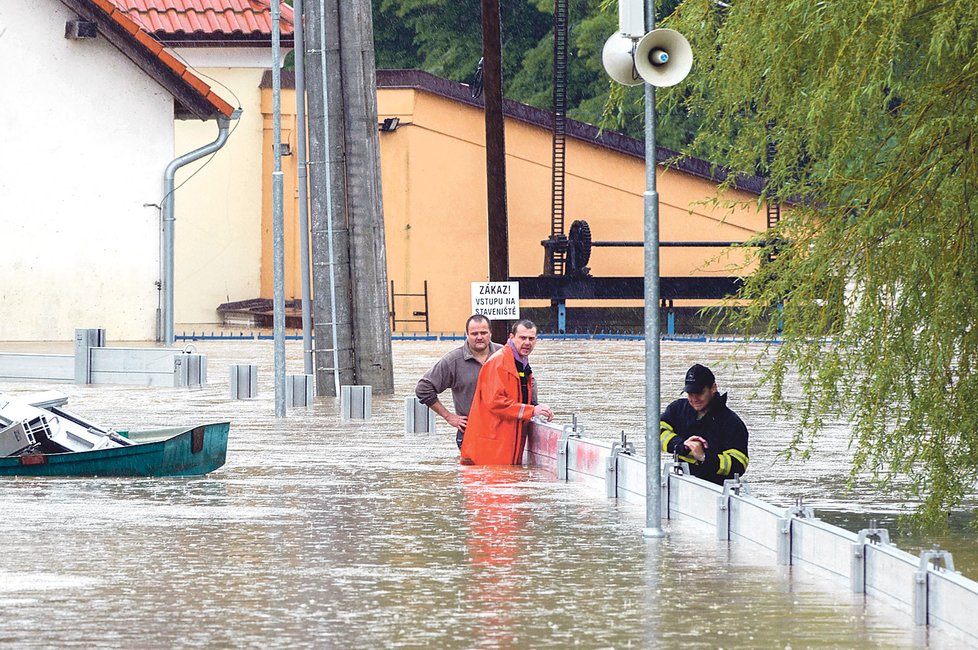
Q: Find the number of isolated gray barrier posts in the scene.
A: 4